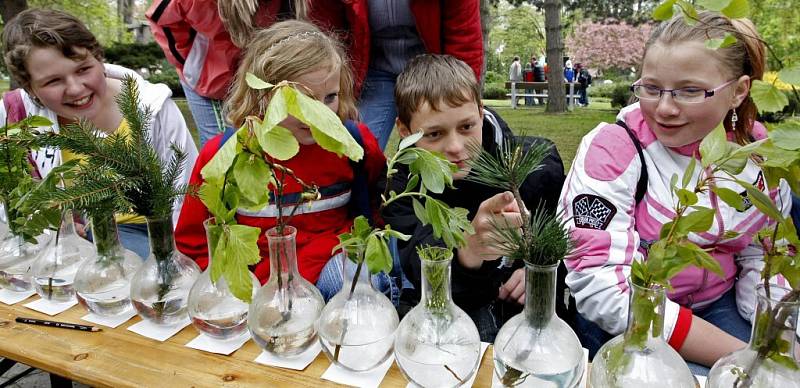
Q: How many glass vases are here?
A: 11